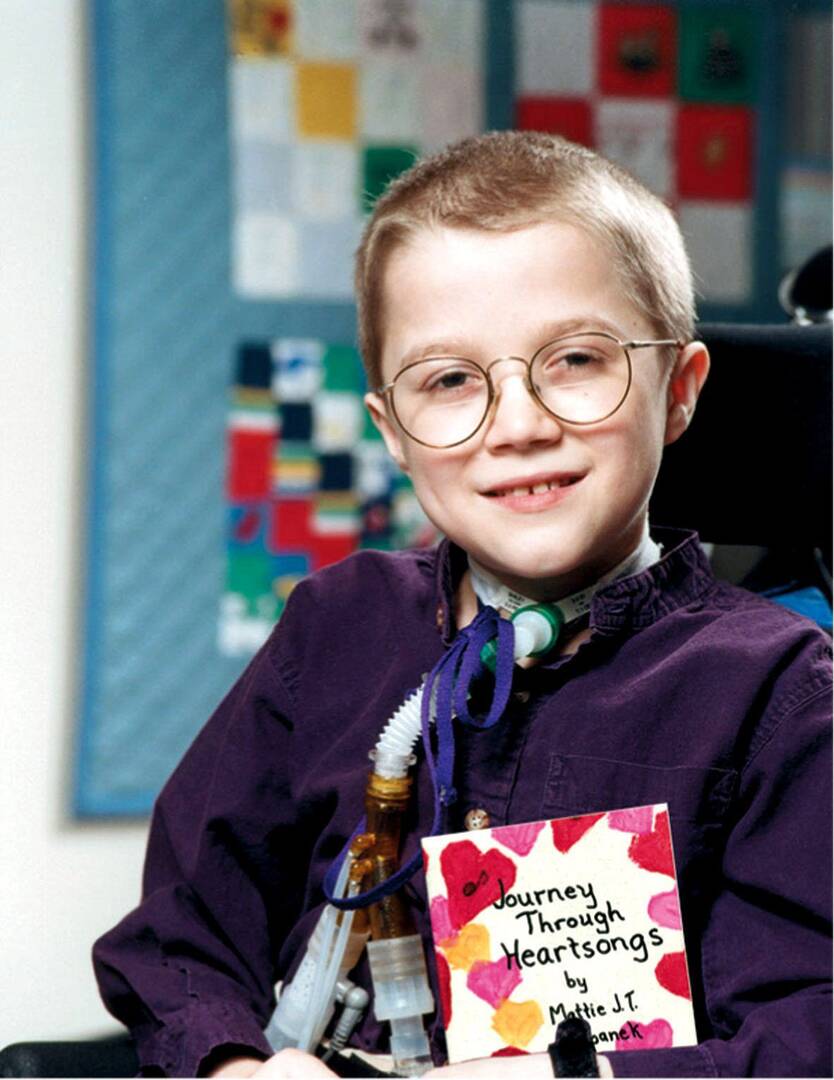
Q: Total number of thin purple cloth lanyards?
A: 1